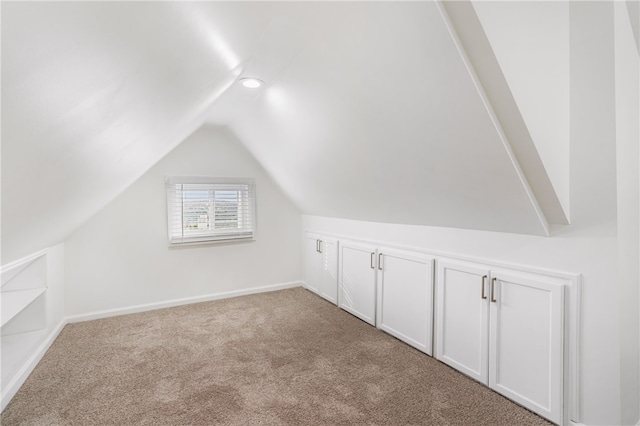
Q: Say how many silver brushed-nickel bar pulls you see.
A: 6